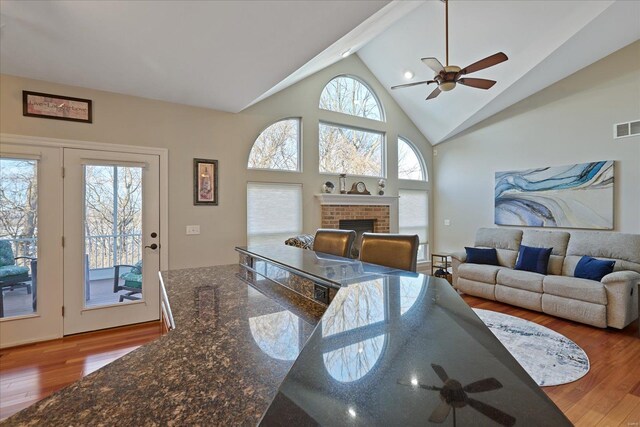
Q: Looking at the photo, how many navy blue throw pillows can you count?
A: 3